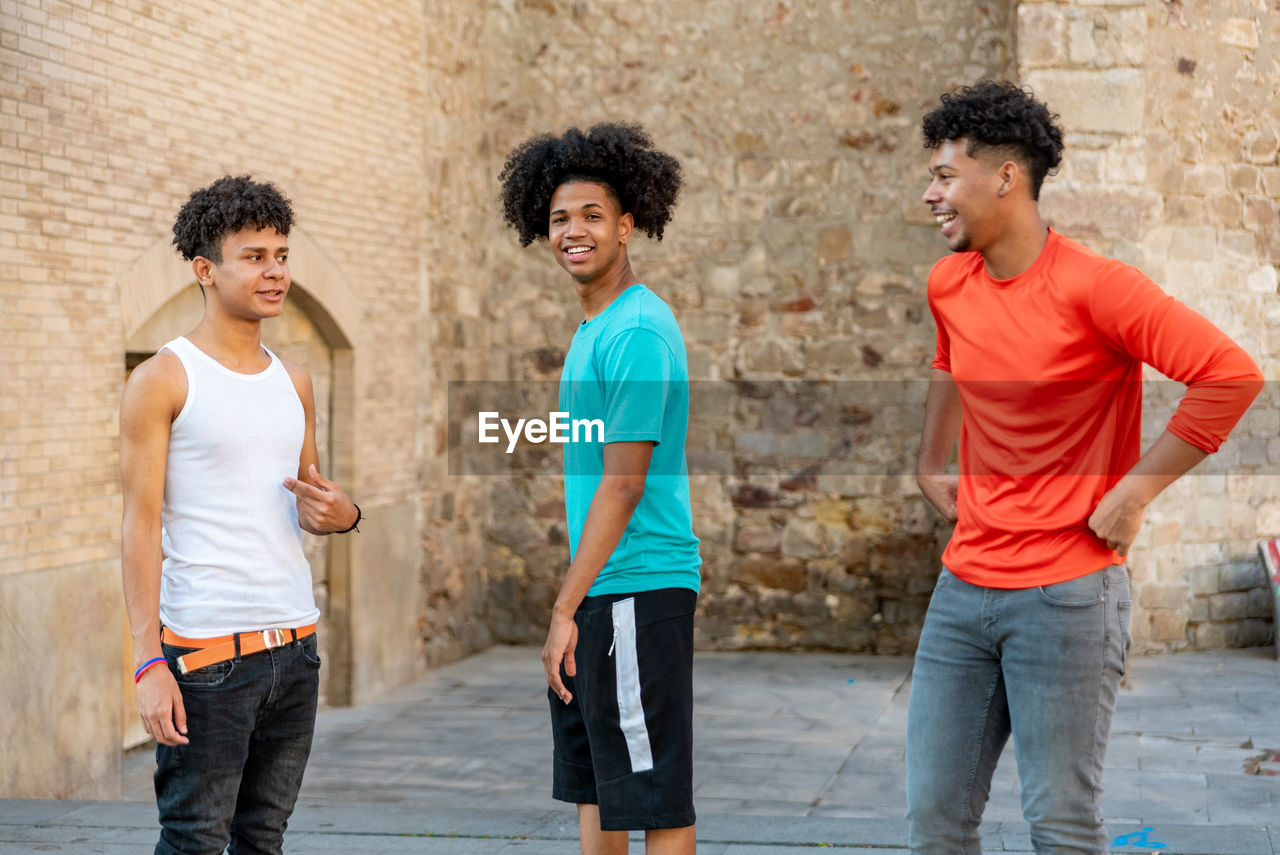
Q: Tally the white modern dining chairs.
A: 0